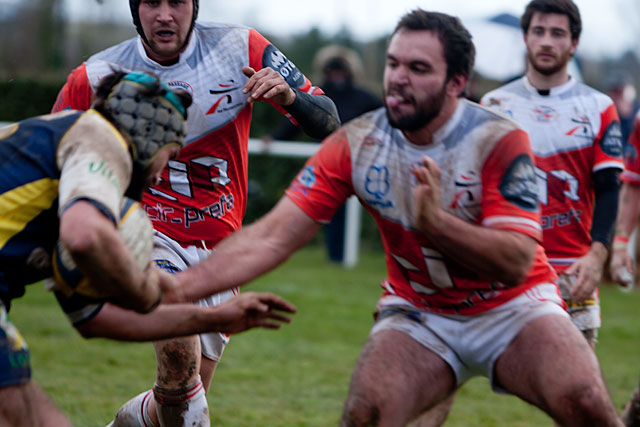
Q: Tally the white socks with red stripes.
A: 2